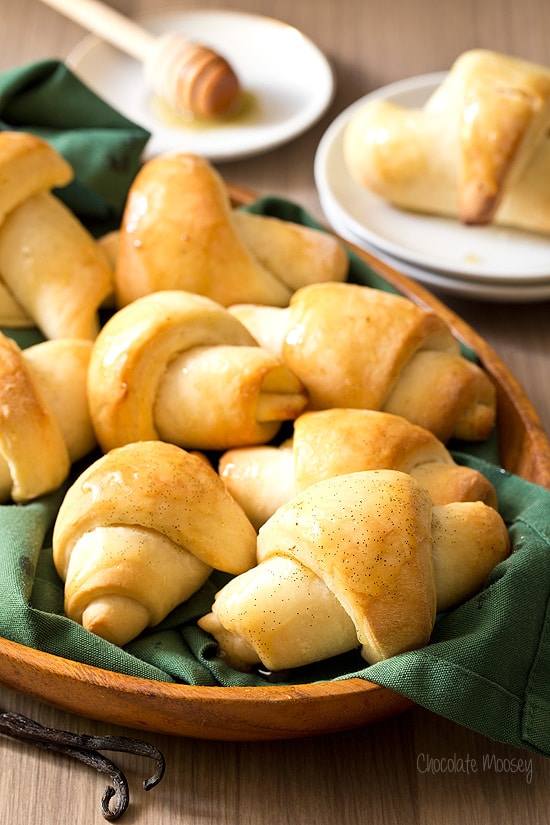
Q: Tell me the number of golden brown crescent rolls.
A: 9